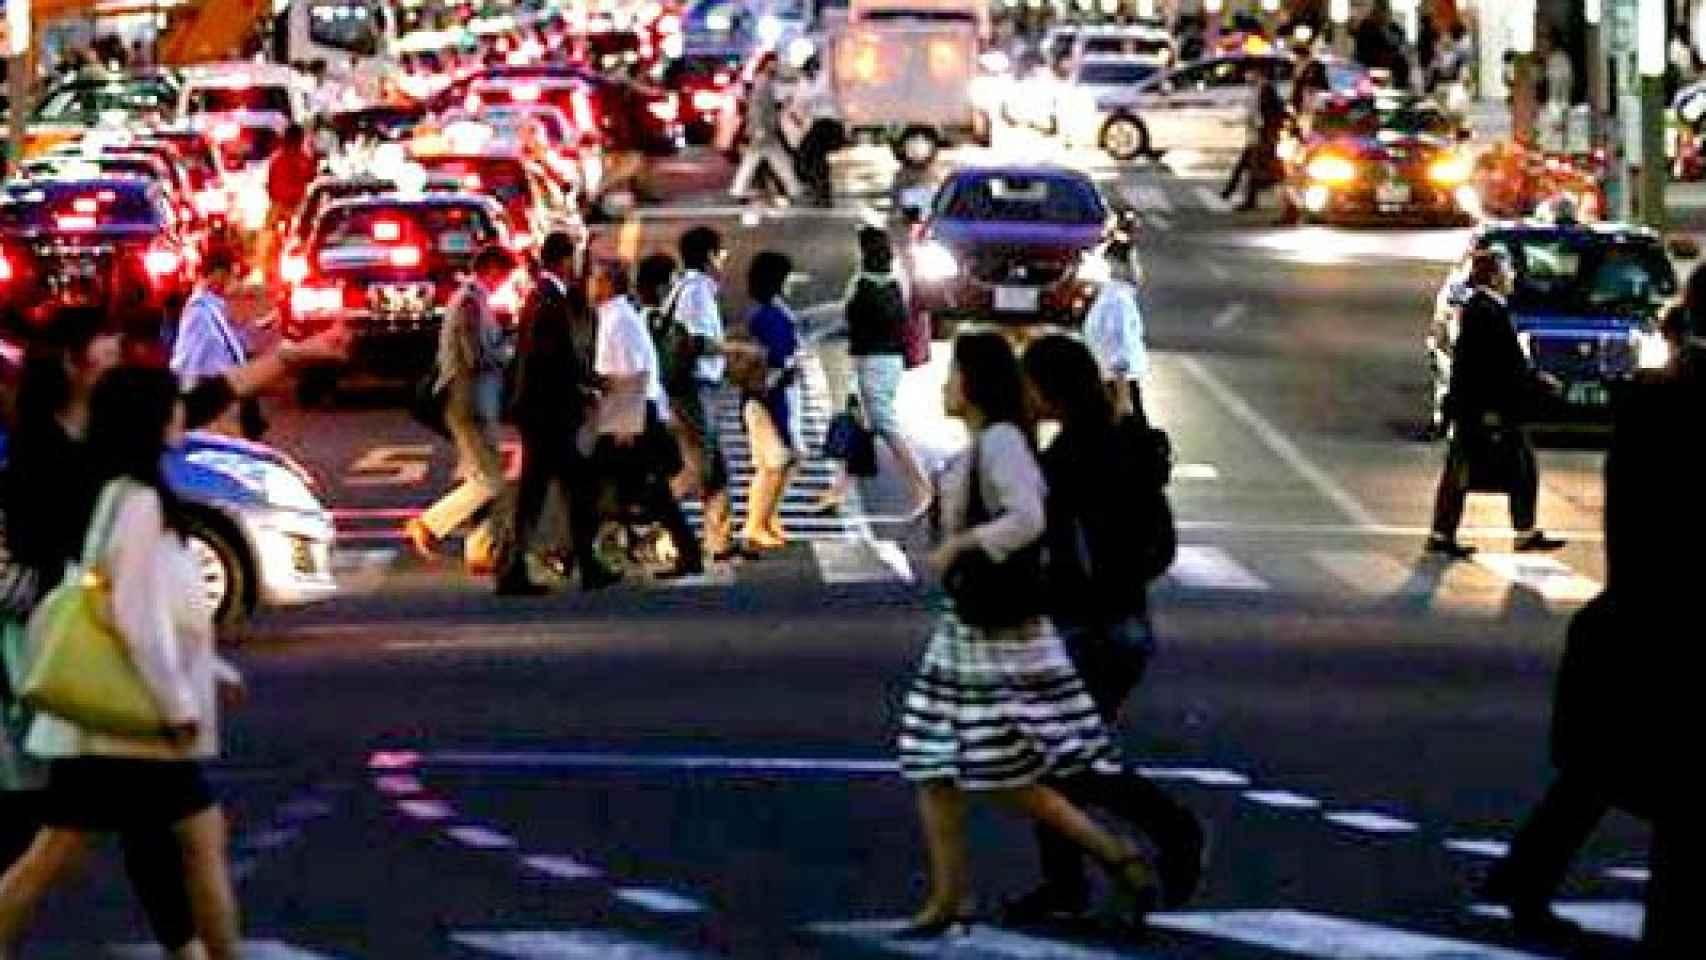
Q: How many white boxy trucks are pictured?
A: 1